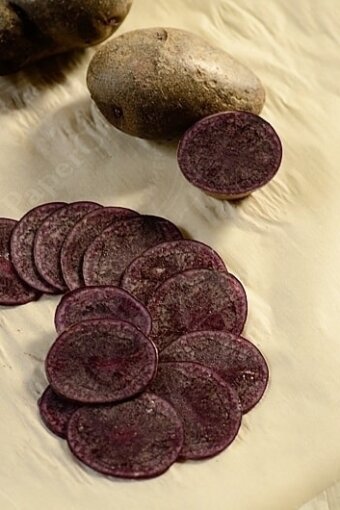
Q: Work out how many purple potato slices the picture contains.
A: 13